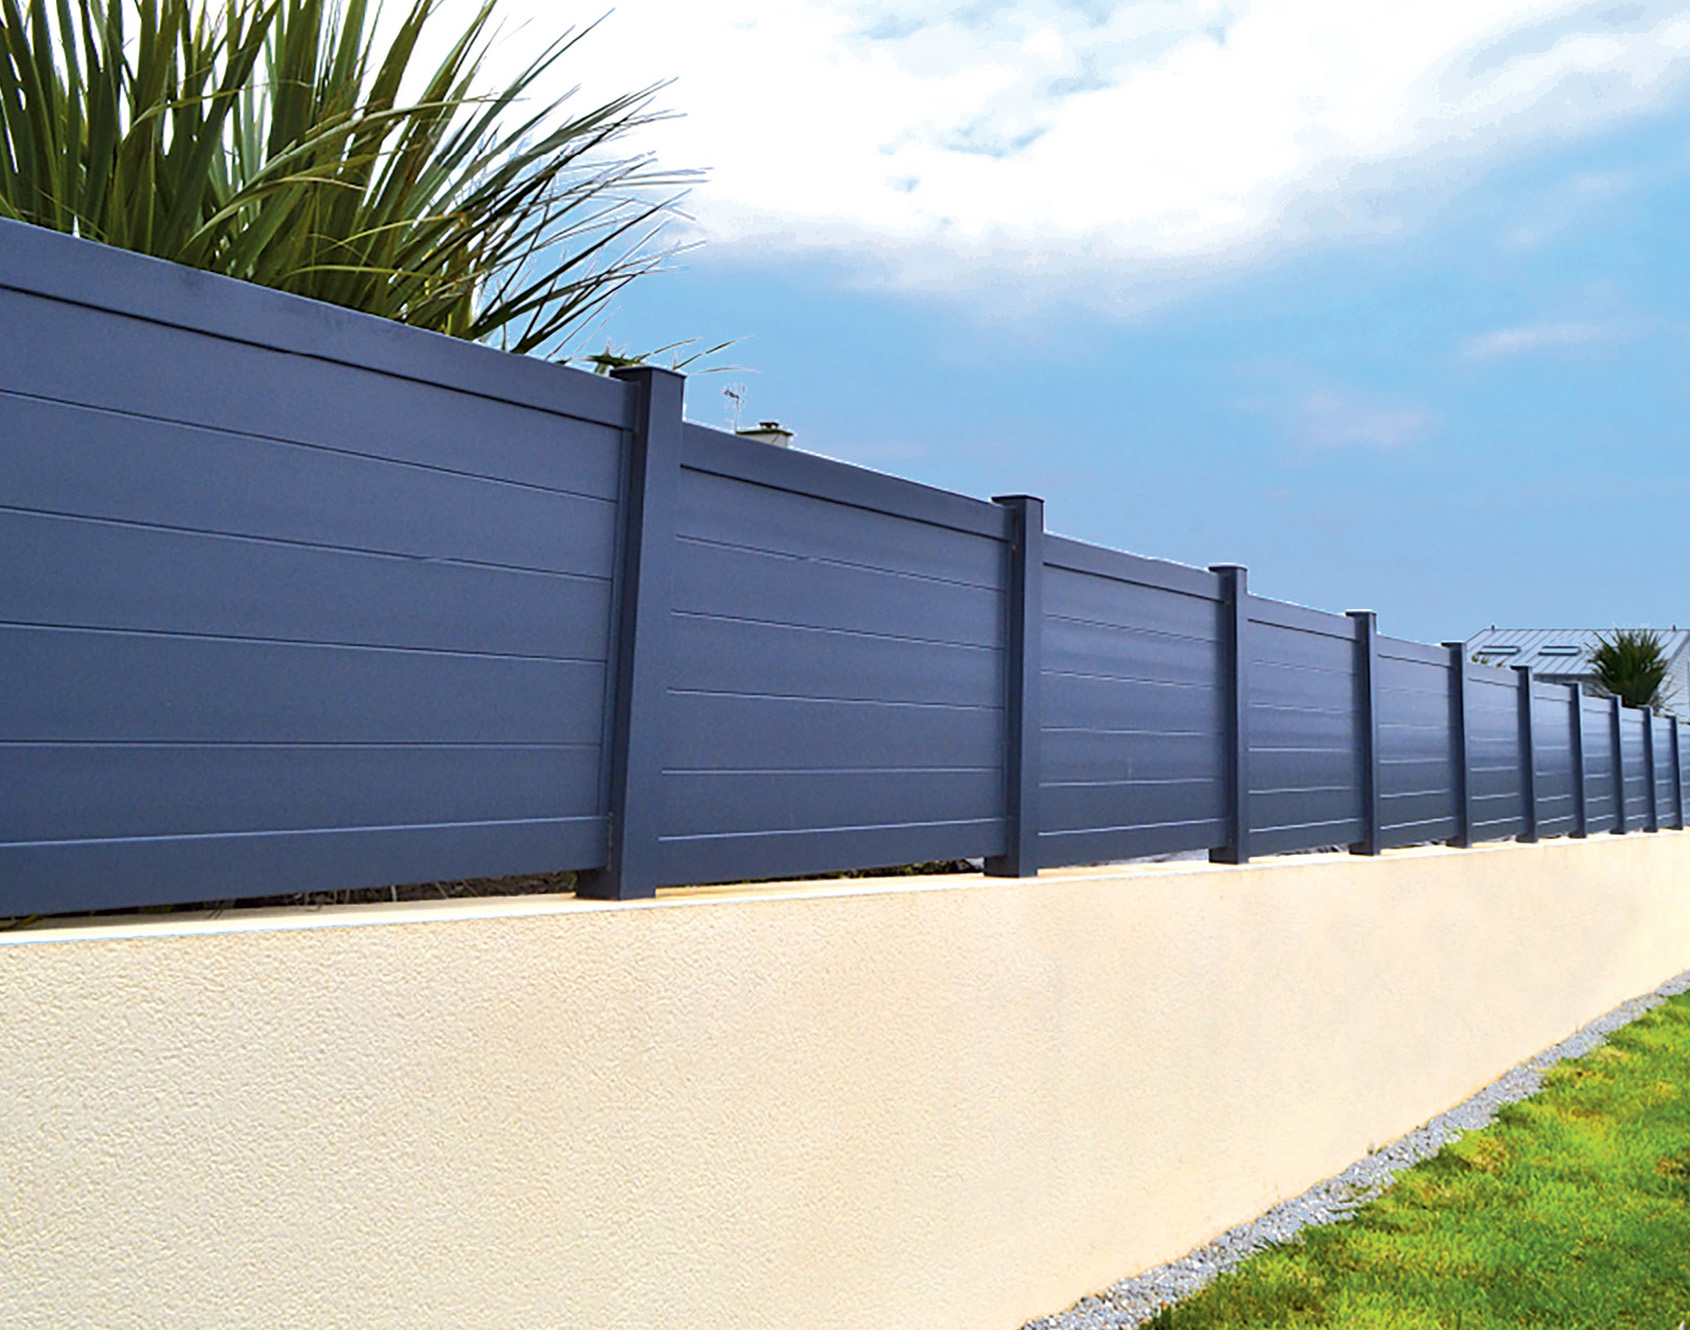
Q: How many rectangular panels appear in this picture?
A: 11